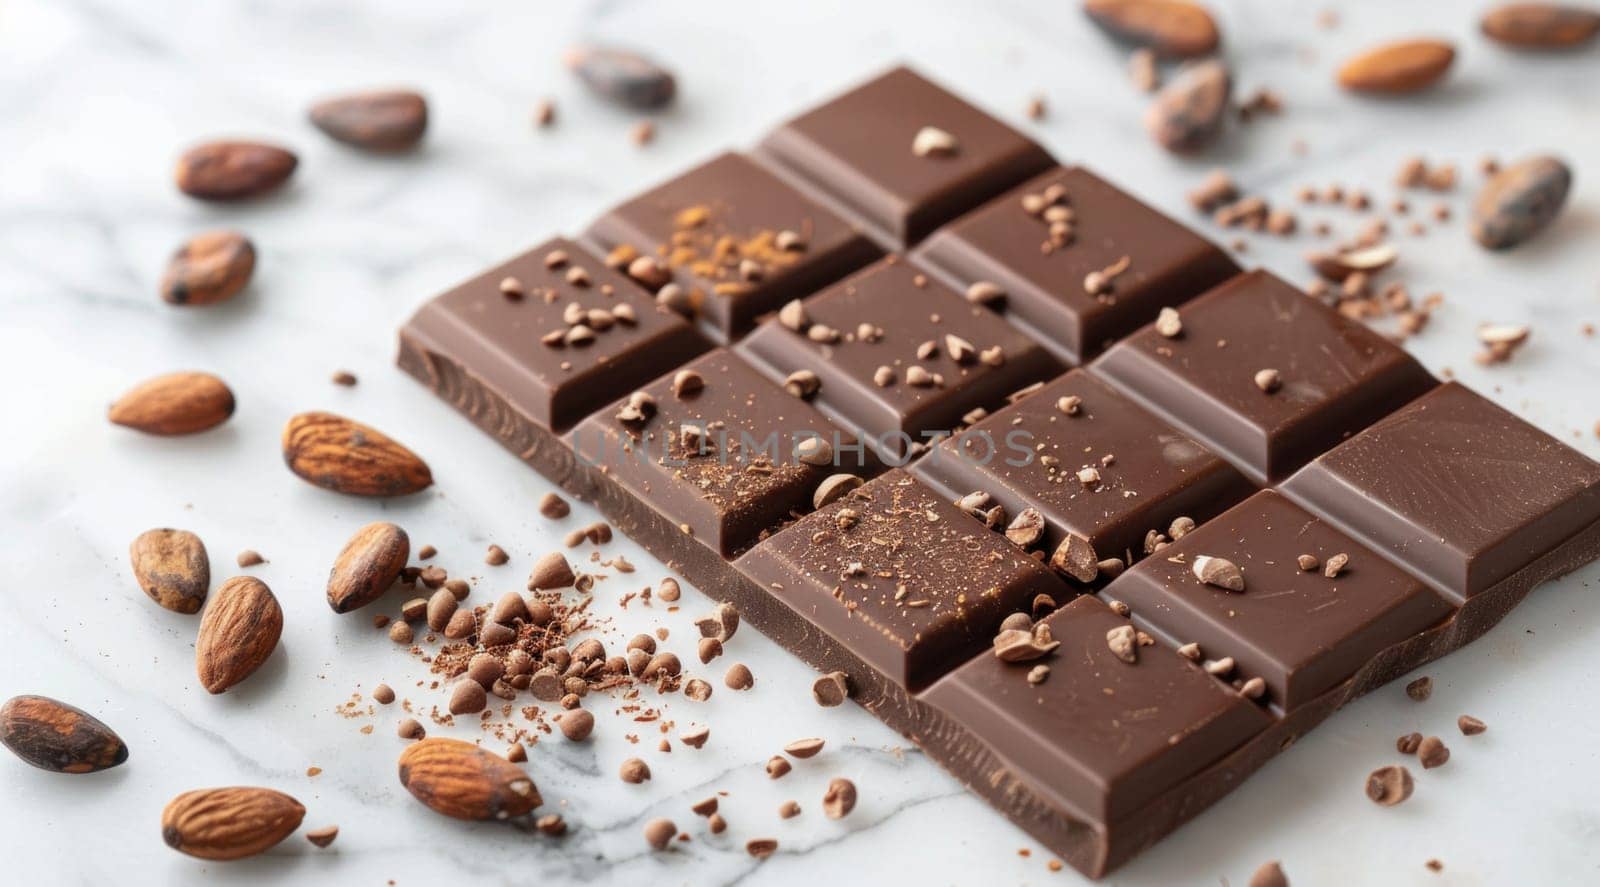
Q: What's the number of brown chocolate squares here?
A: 12